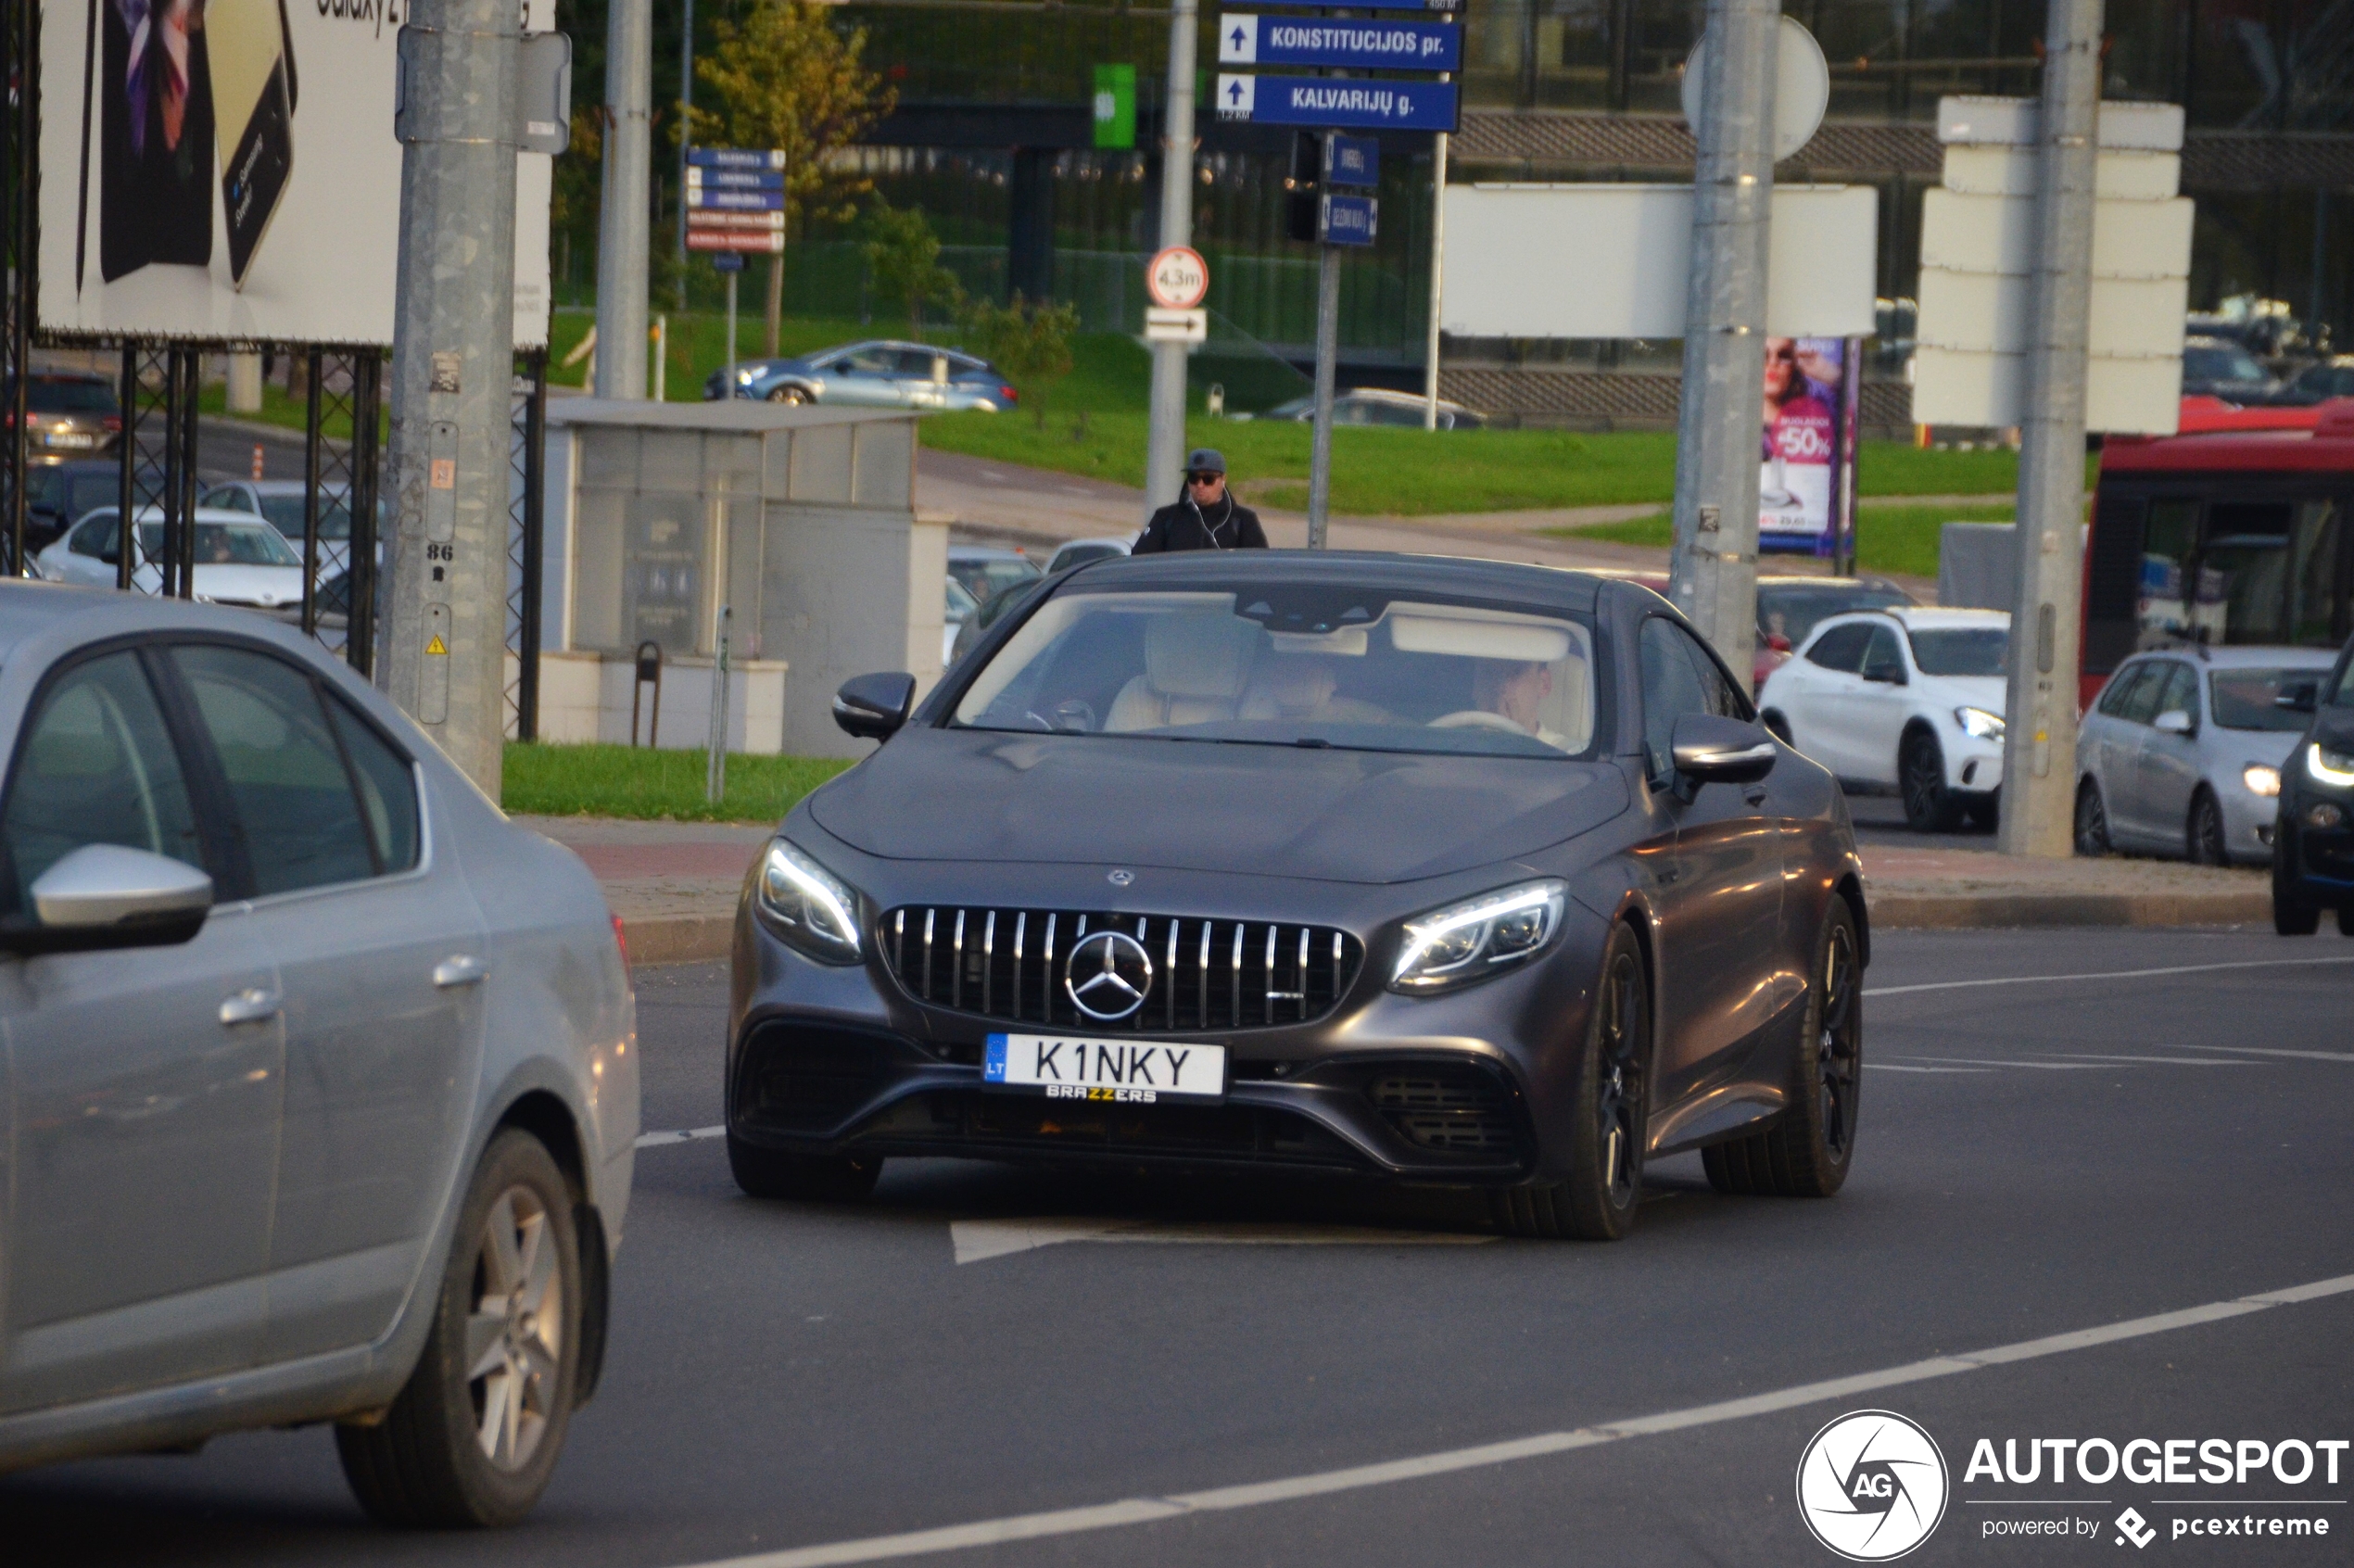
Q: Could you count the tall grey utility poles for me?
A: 5